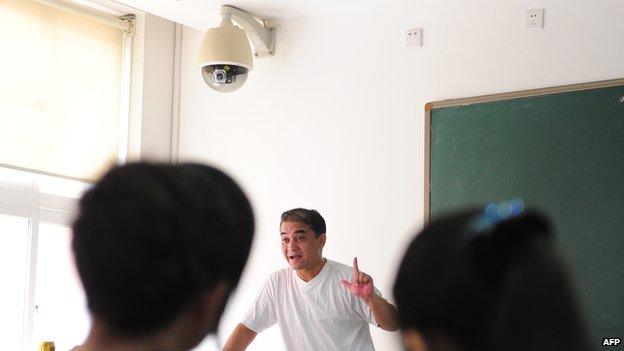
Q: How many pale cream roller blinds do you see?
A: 1